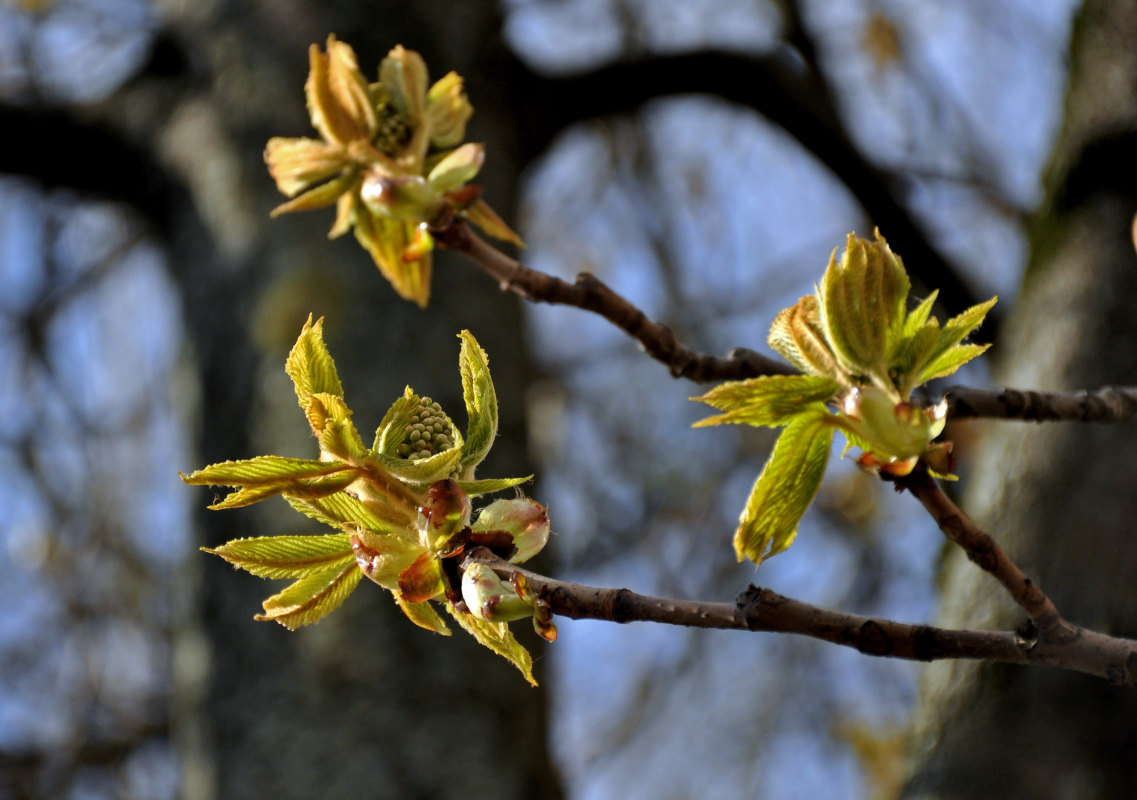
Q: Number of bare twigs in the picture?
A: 3